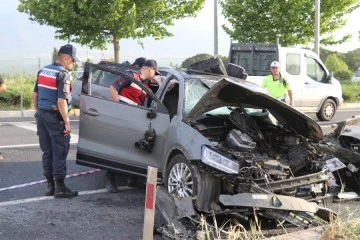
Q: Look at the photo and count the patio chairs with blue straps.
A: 0